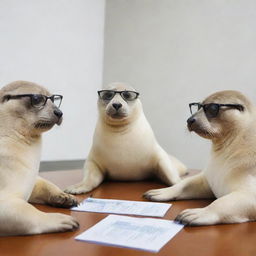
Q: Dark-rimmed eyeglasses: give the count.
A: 3